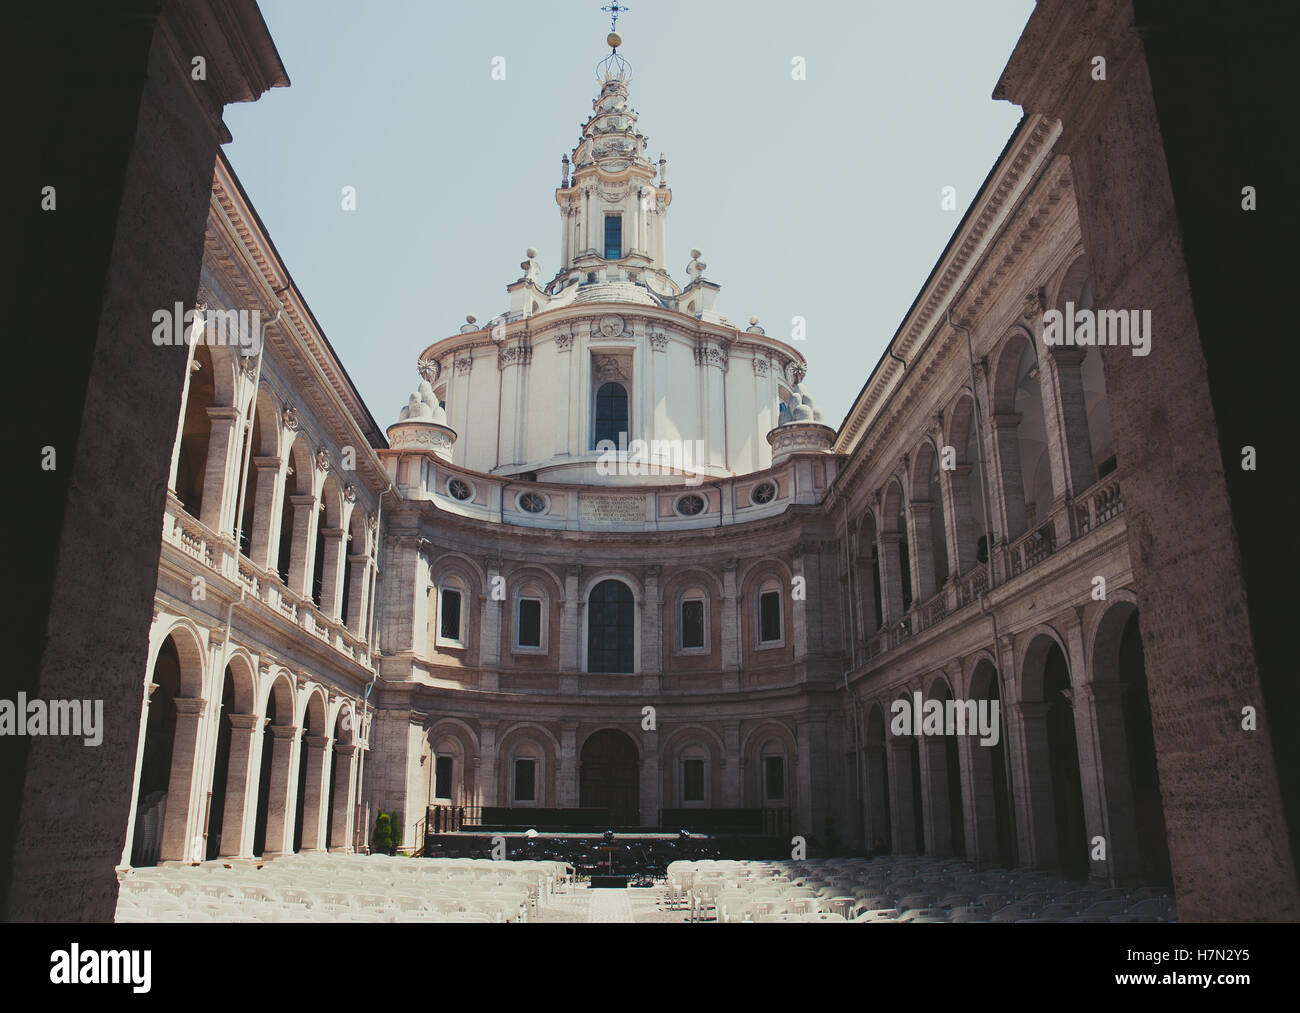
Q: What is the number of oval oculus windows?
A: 4